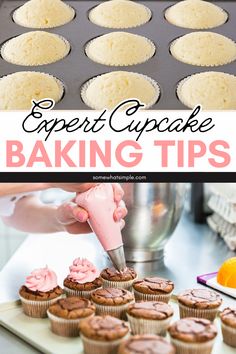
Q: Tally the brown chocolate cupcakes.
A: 12